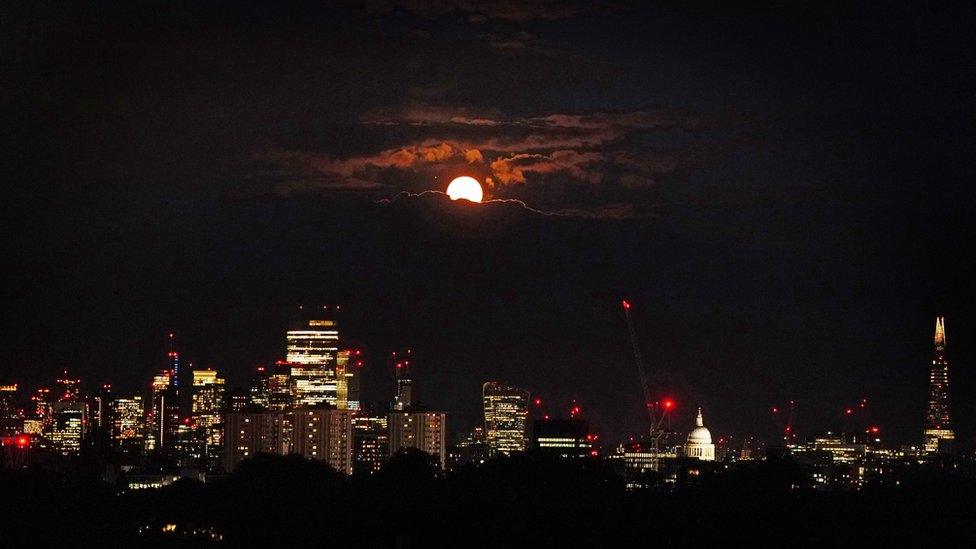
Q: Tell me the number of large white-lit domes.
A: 1